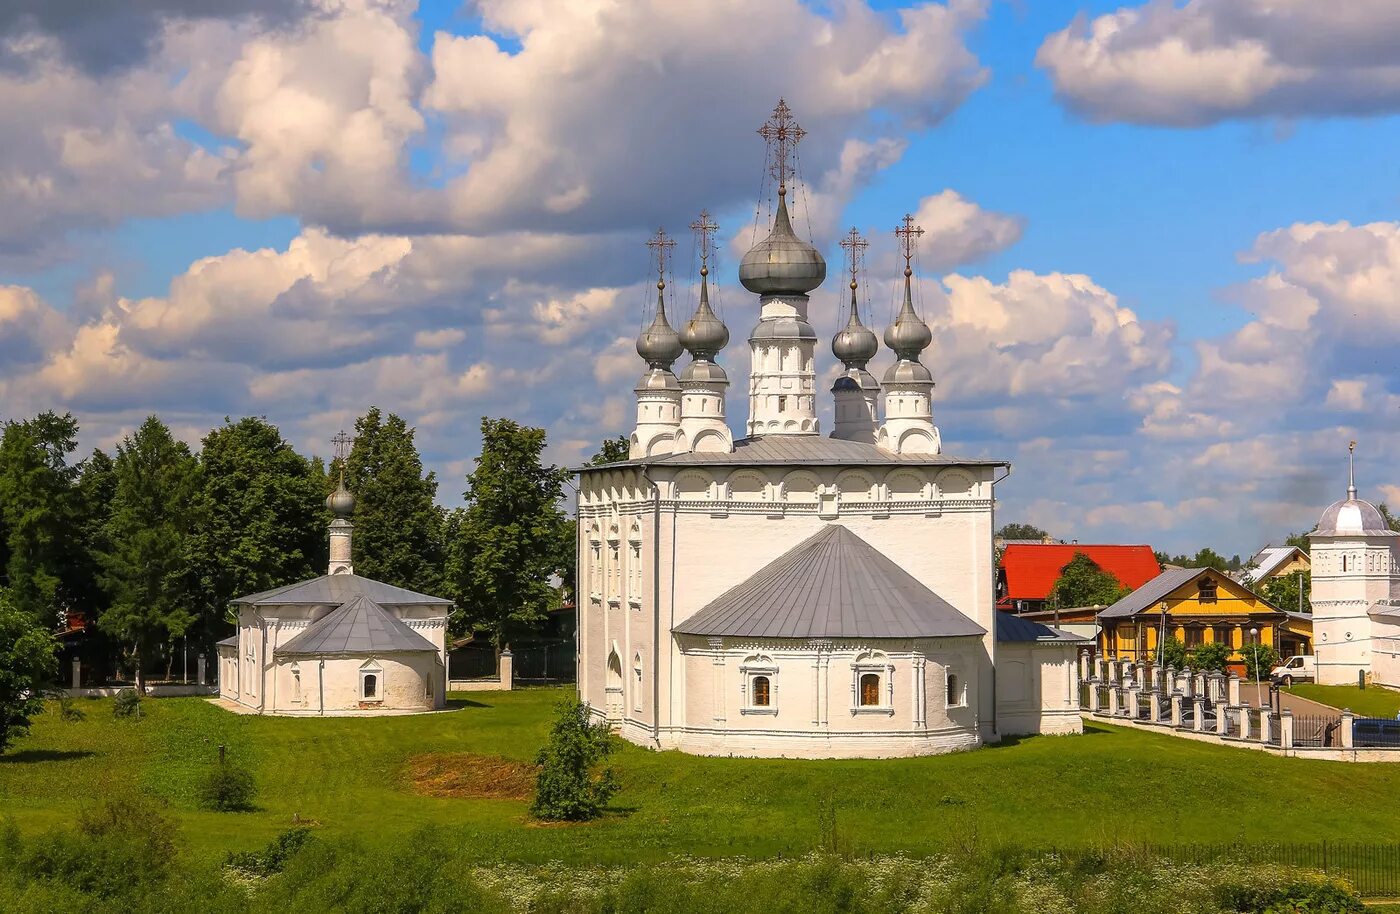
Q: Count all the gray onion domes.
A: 6